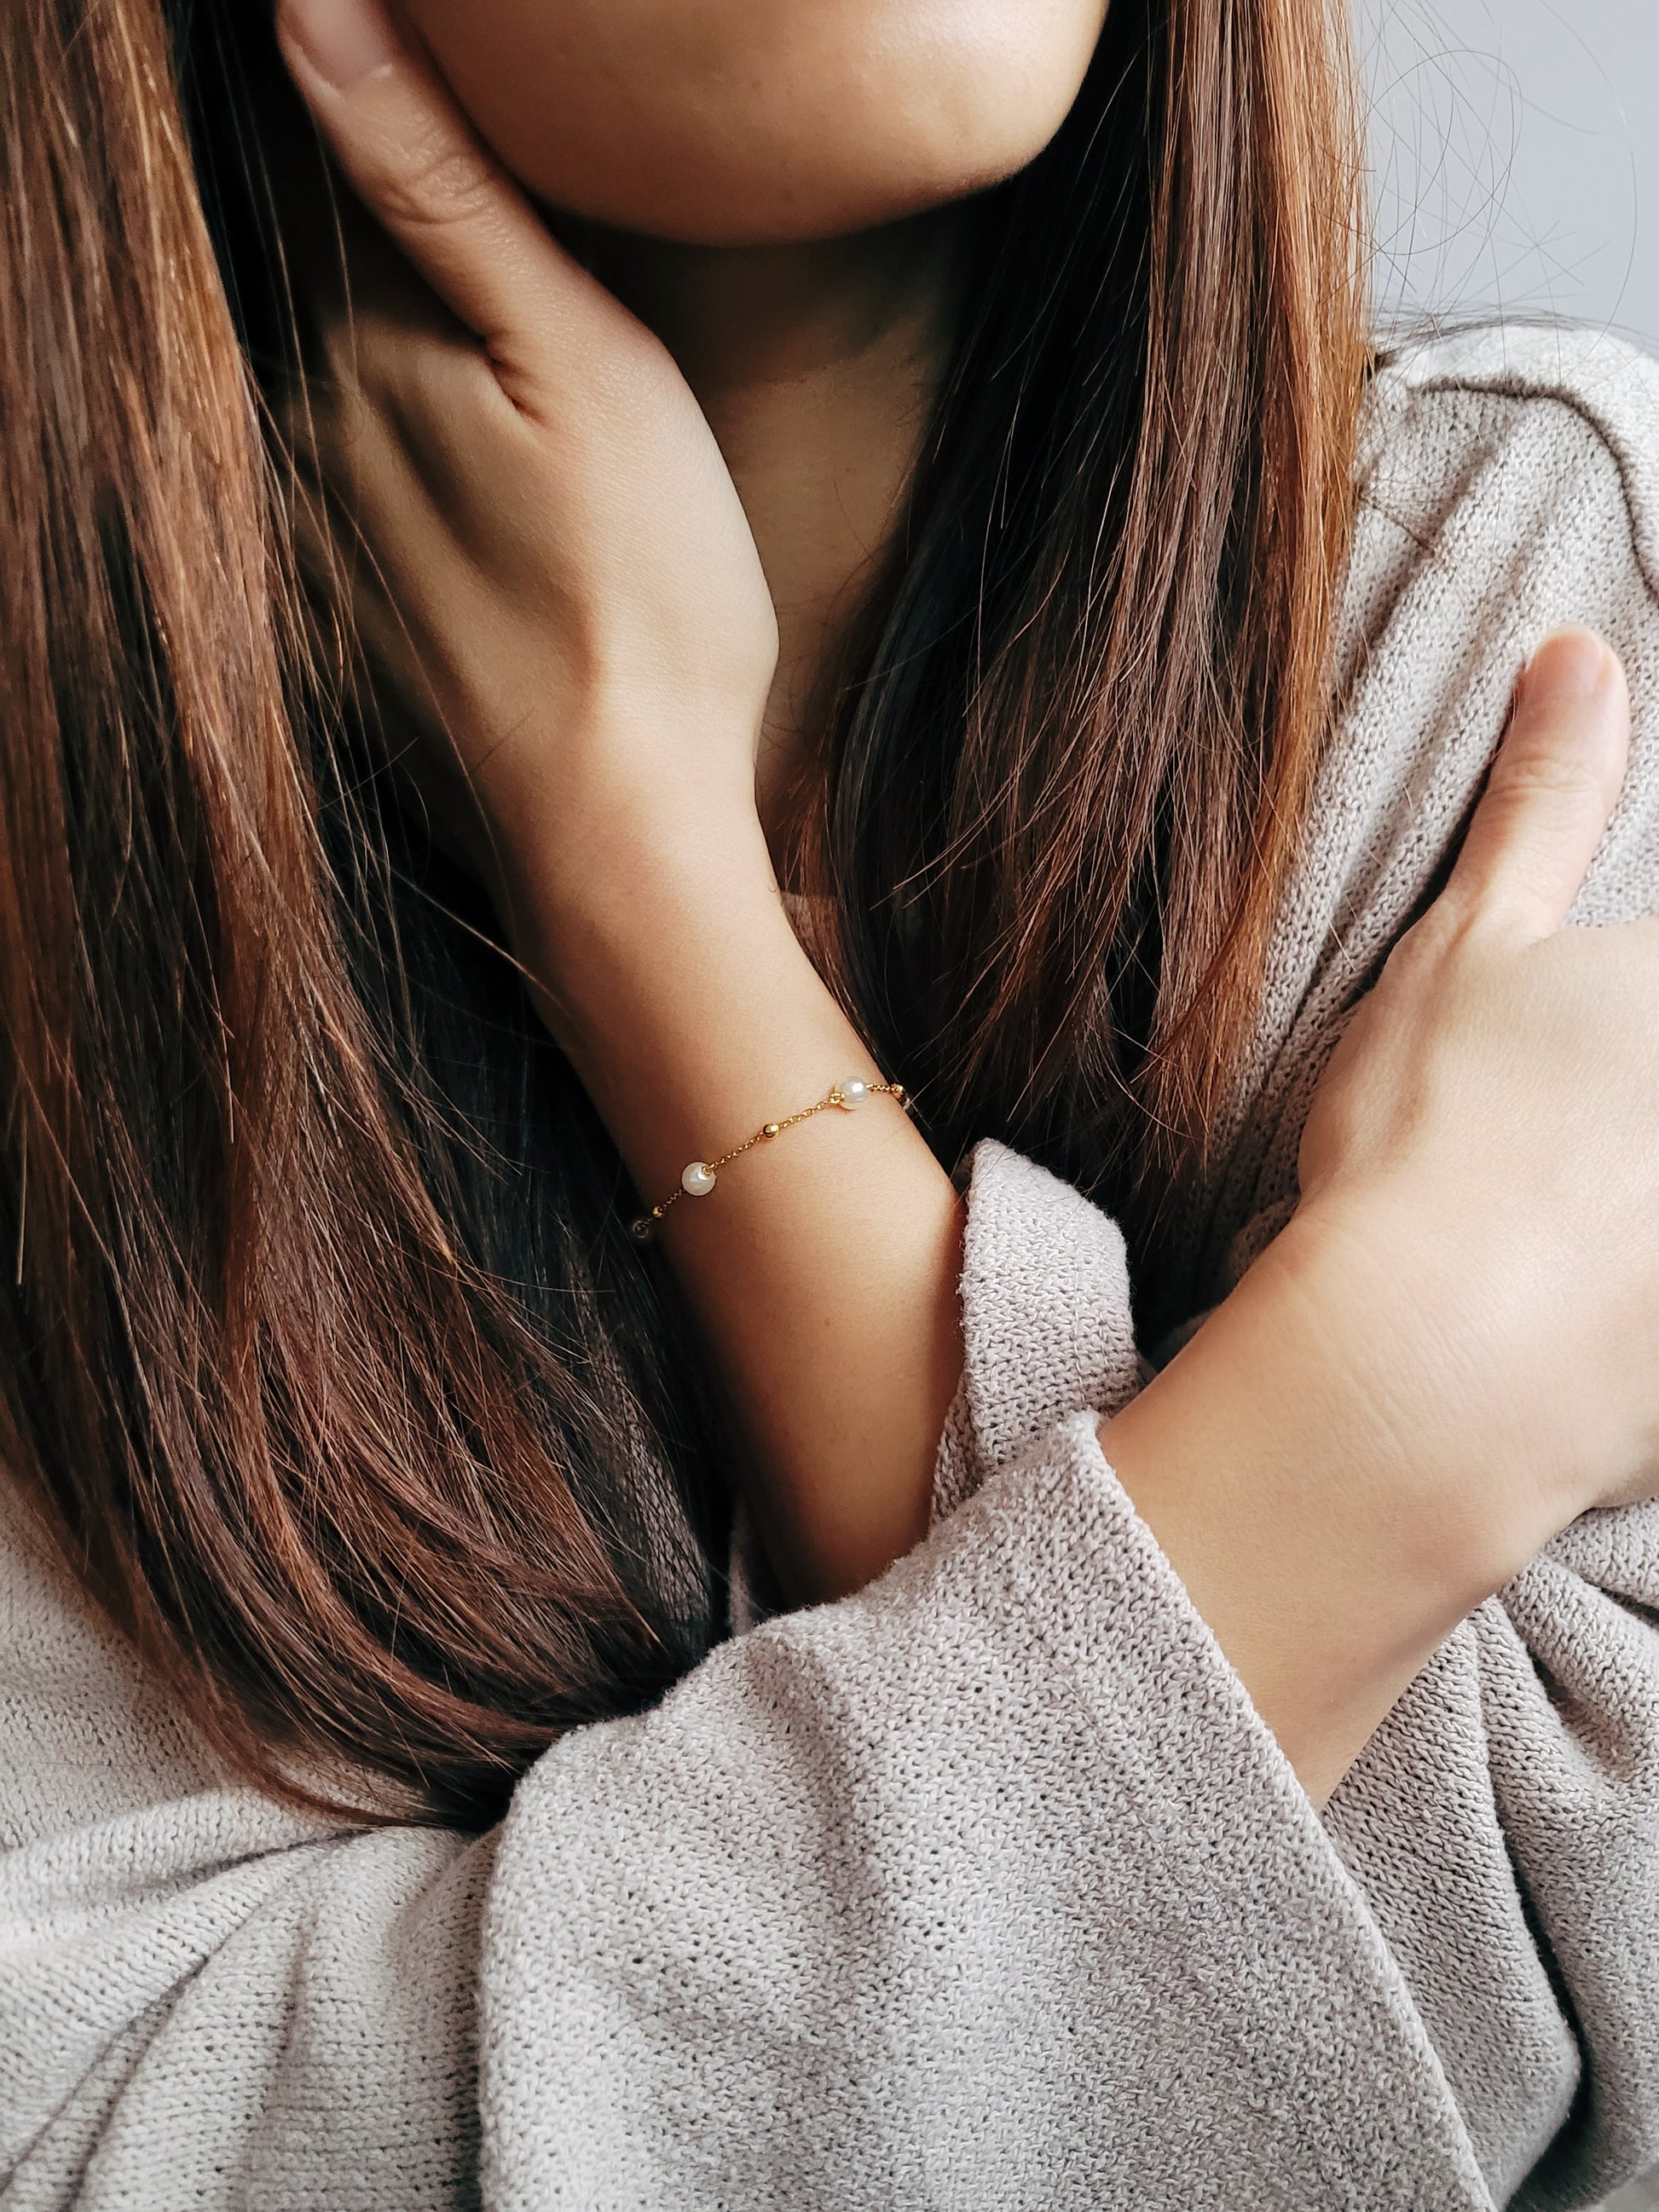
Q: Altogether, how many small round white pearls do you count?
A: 2